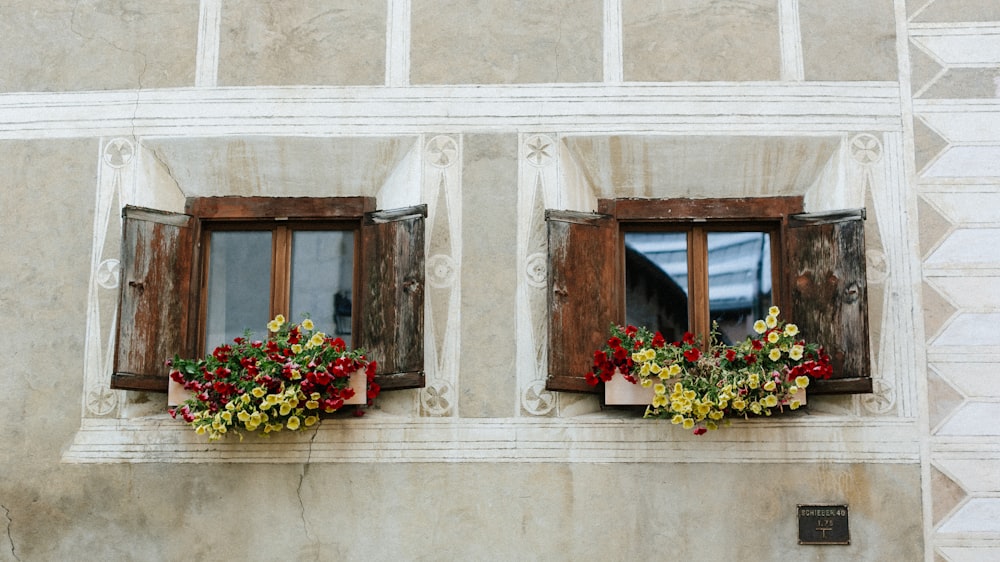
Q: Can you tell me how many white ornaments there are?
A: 12